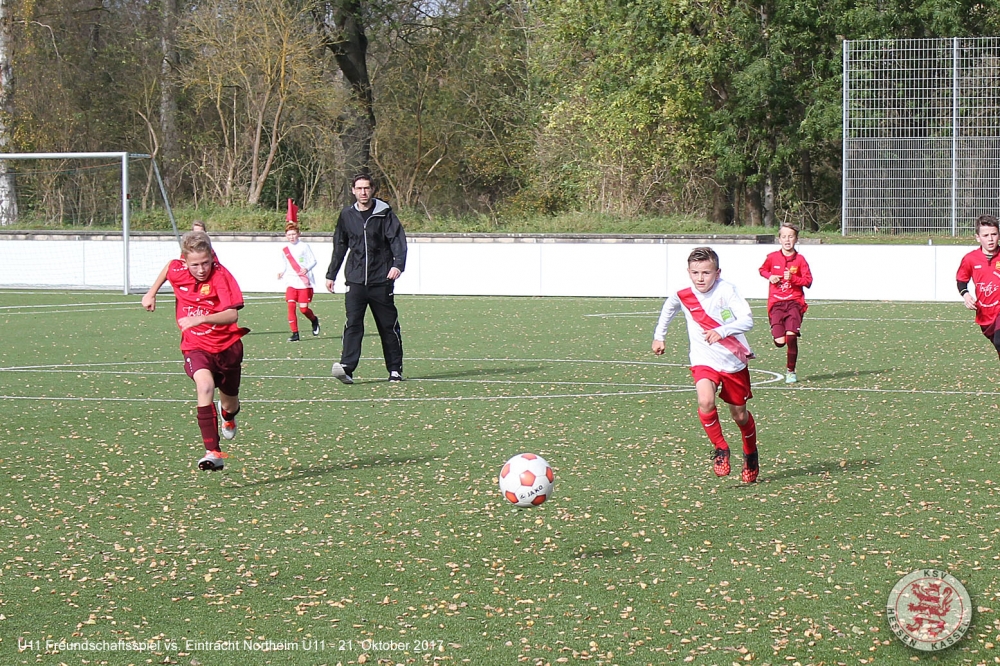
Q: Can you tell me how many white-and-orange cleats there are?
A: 2